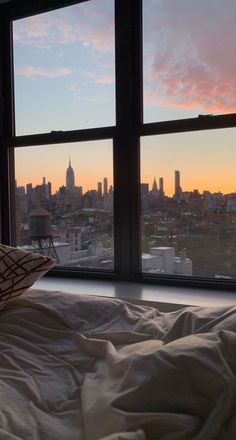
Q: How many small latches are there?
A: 2